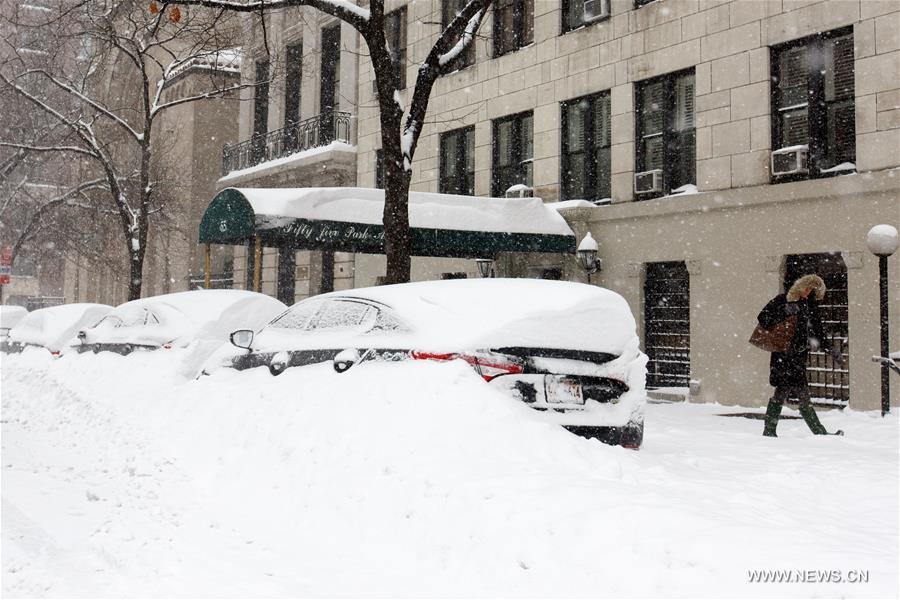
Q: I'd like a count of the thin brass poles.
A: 2